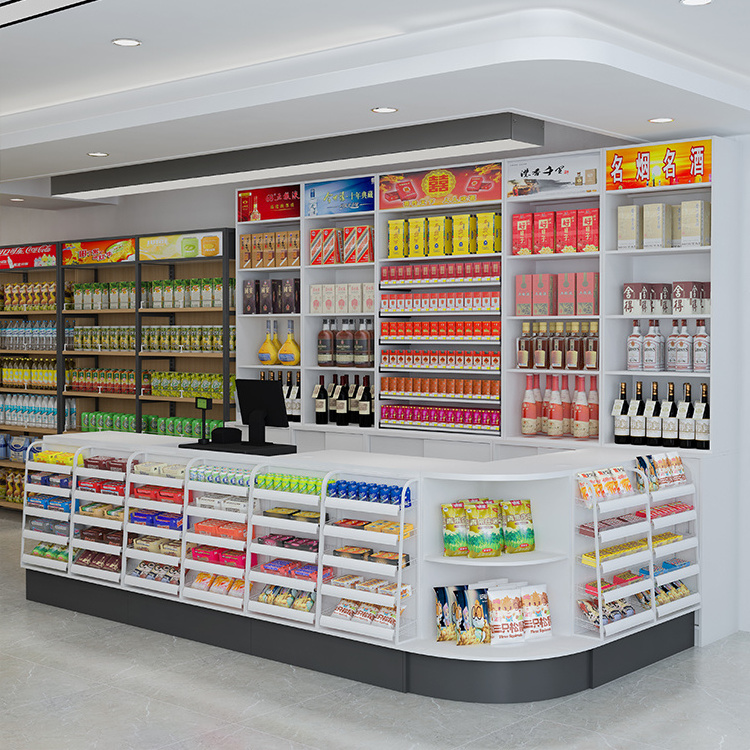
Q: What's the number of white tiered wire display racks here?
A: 8